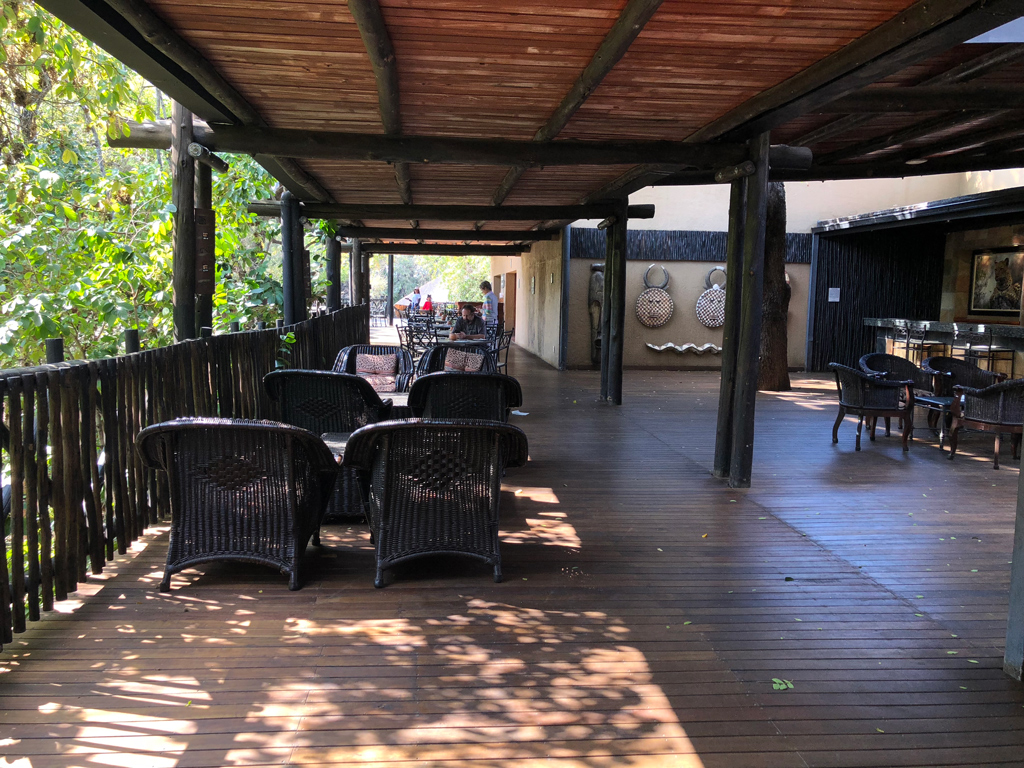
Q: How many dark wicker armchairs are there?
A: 10